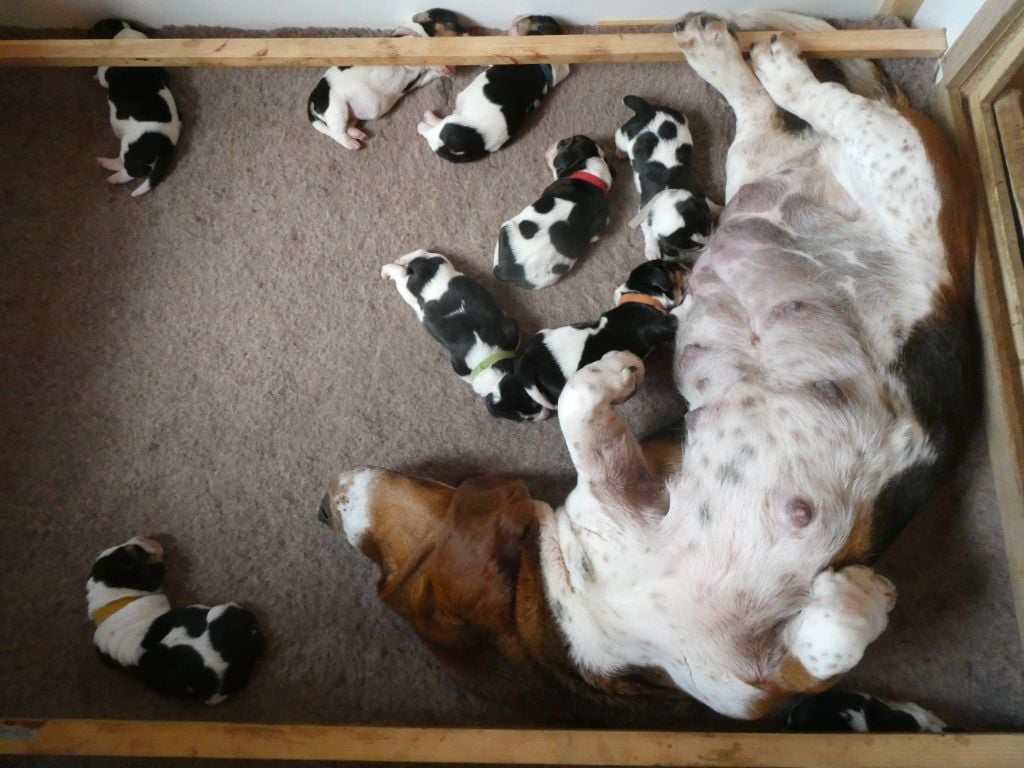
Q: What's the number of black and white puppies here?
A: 9